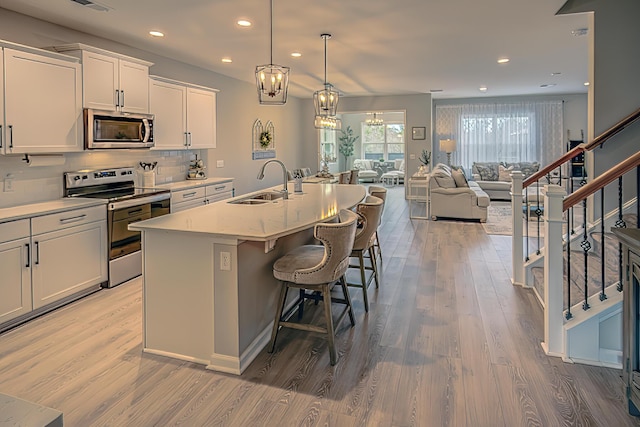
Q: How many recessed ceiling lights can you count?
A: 7